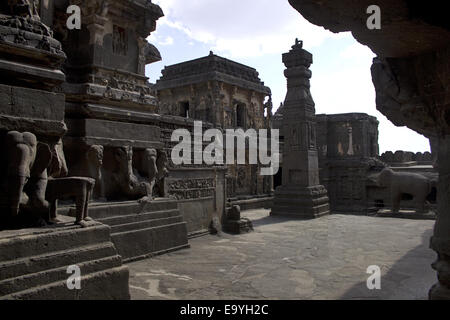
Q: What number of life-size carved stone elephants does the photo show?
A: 1